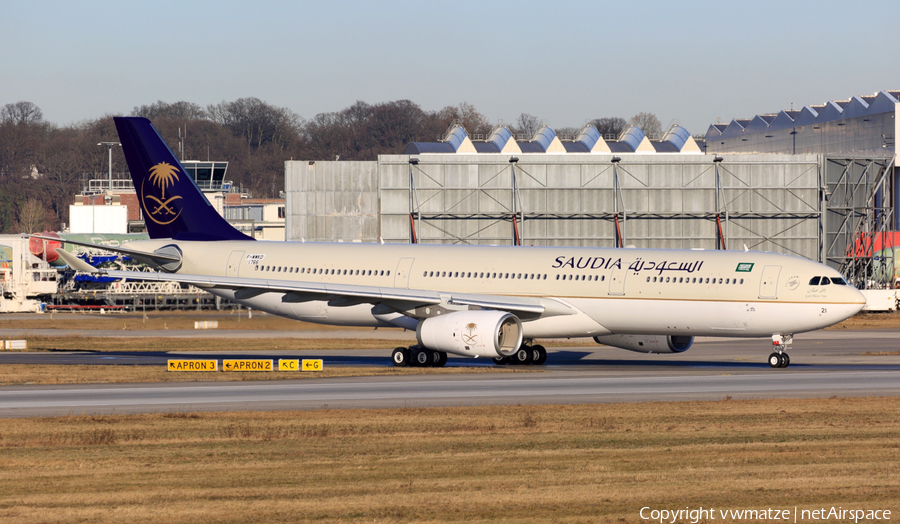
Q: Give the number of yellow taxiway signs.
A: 4